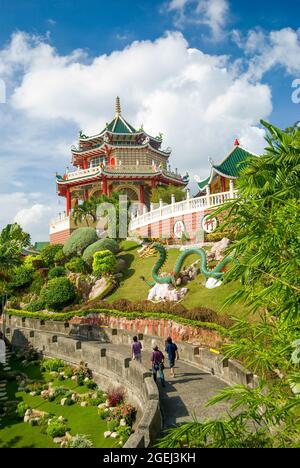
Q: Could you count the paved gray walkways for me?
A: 1